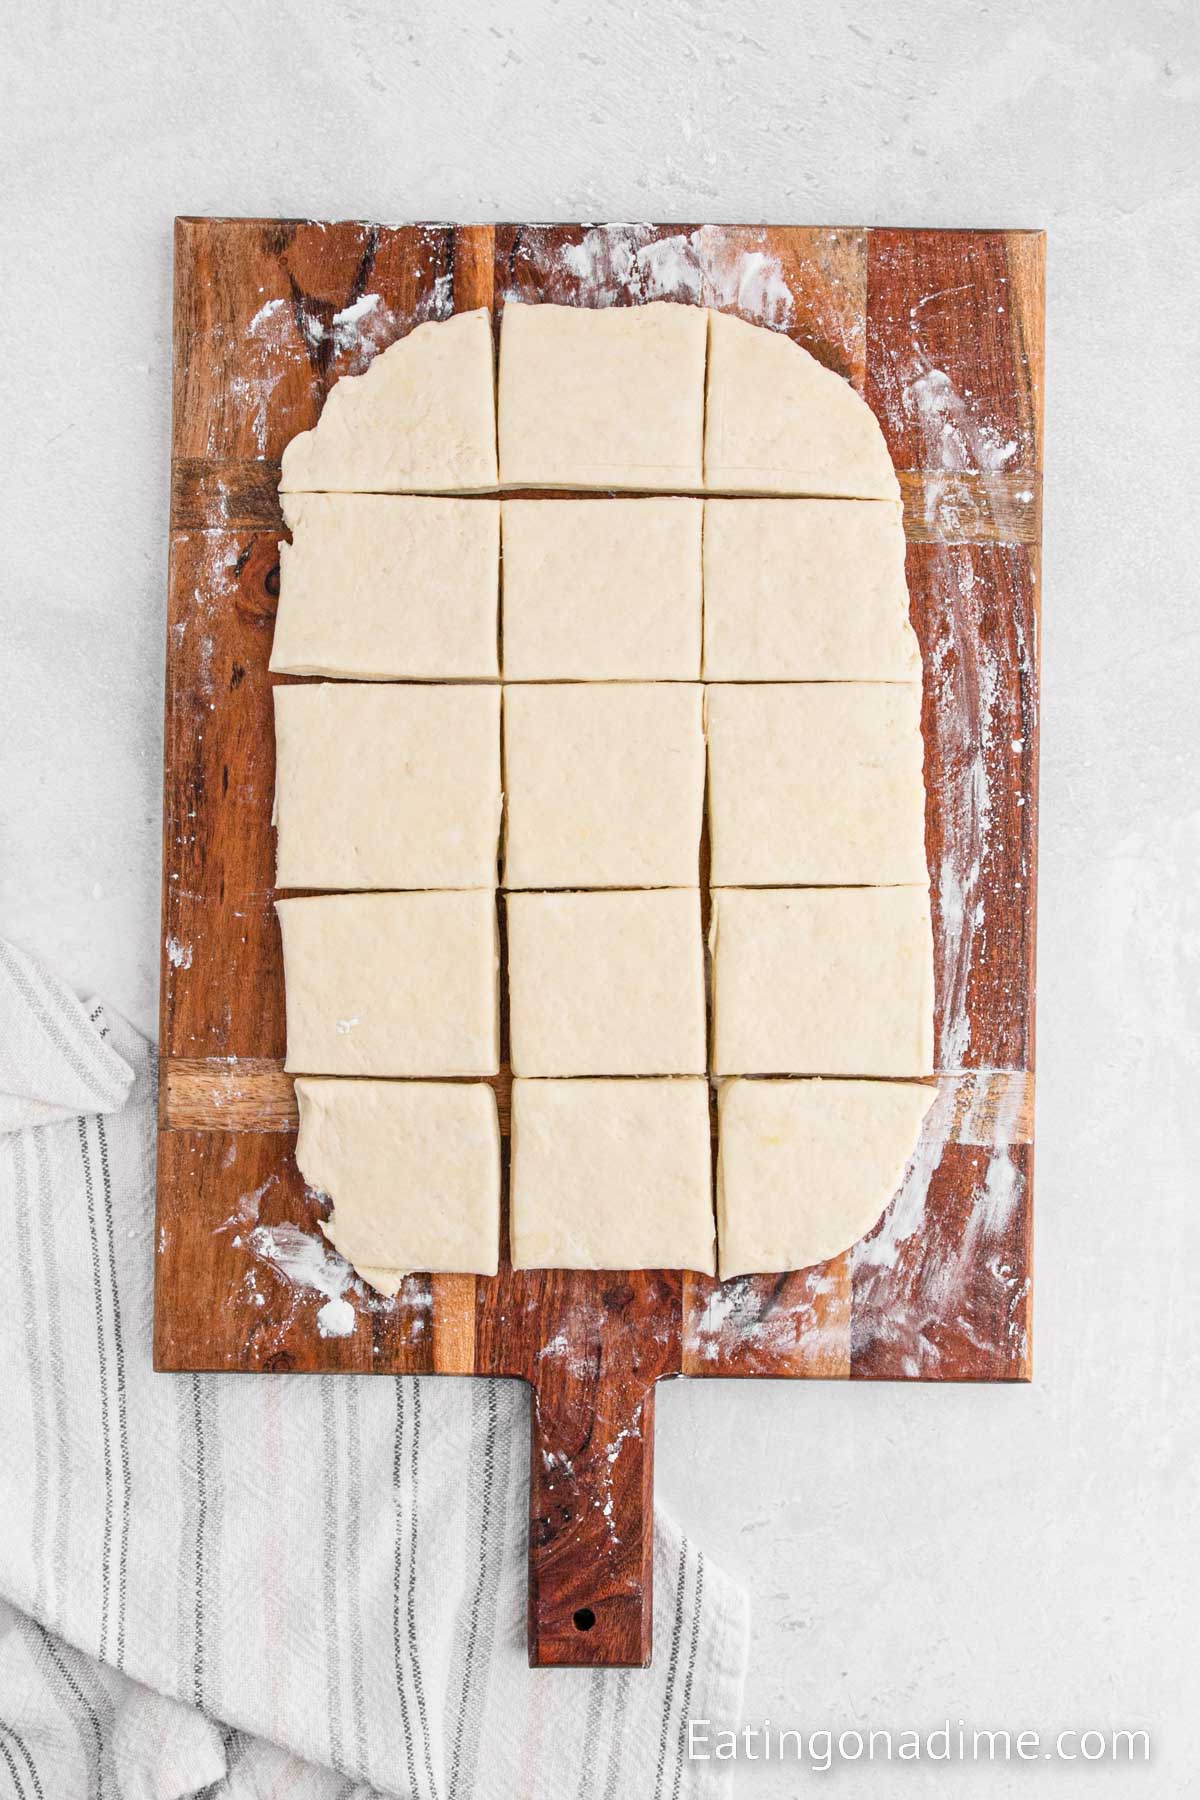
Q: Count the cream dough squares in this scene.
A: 15